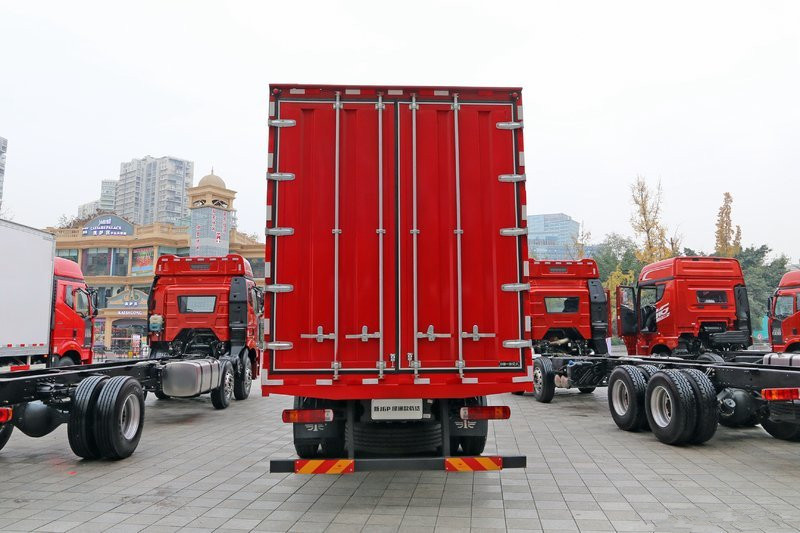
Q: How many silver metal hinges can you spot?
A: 10